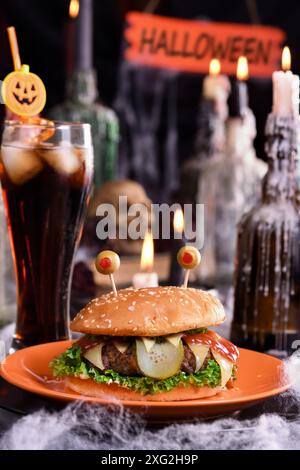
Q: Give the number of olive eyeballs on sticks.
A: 2